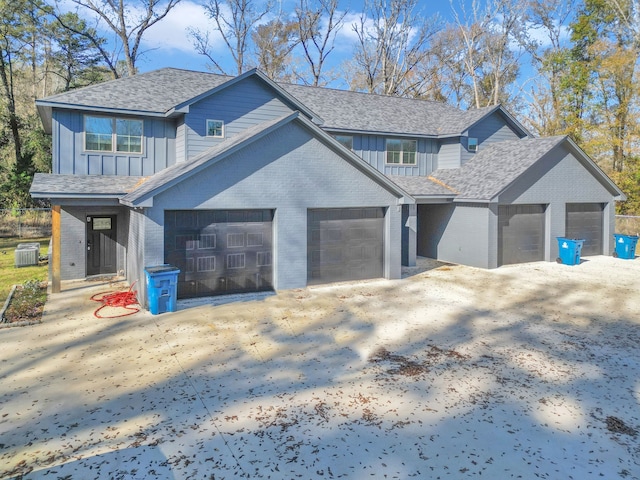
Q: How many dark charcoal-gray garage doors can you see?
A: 4